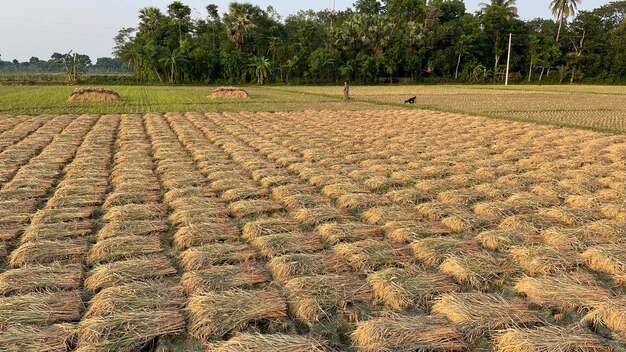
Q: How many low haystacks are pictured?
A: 2